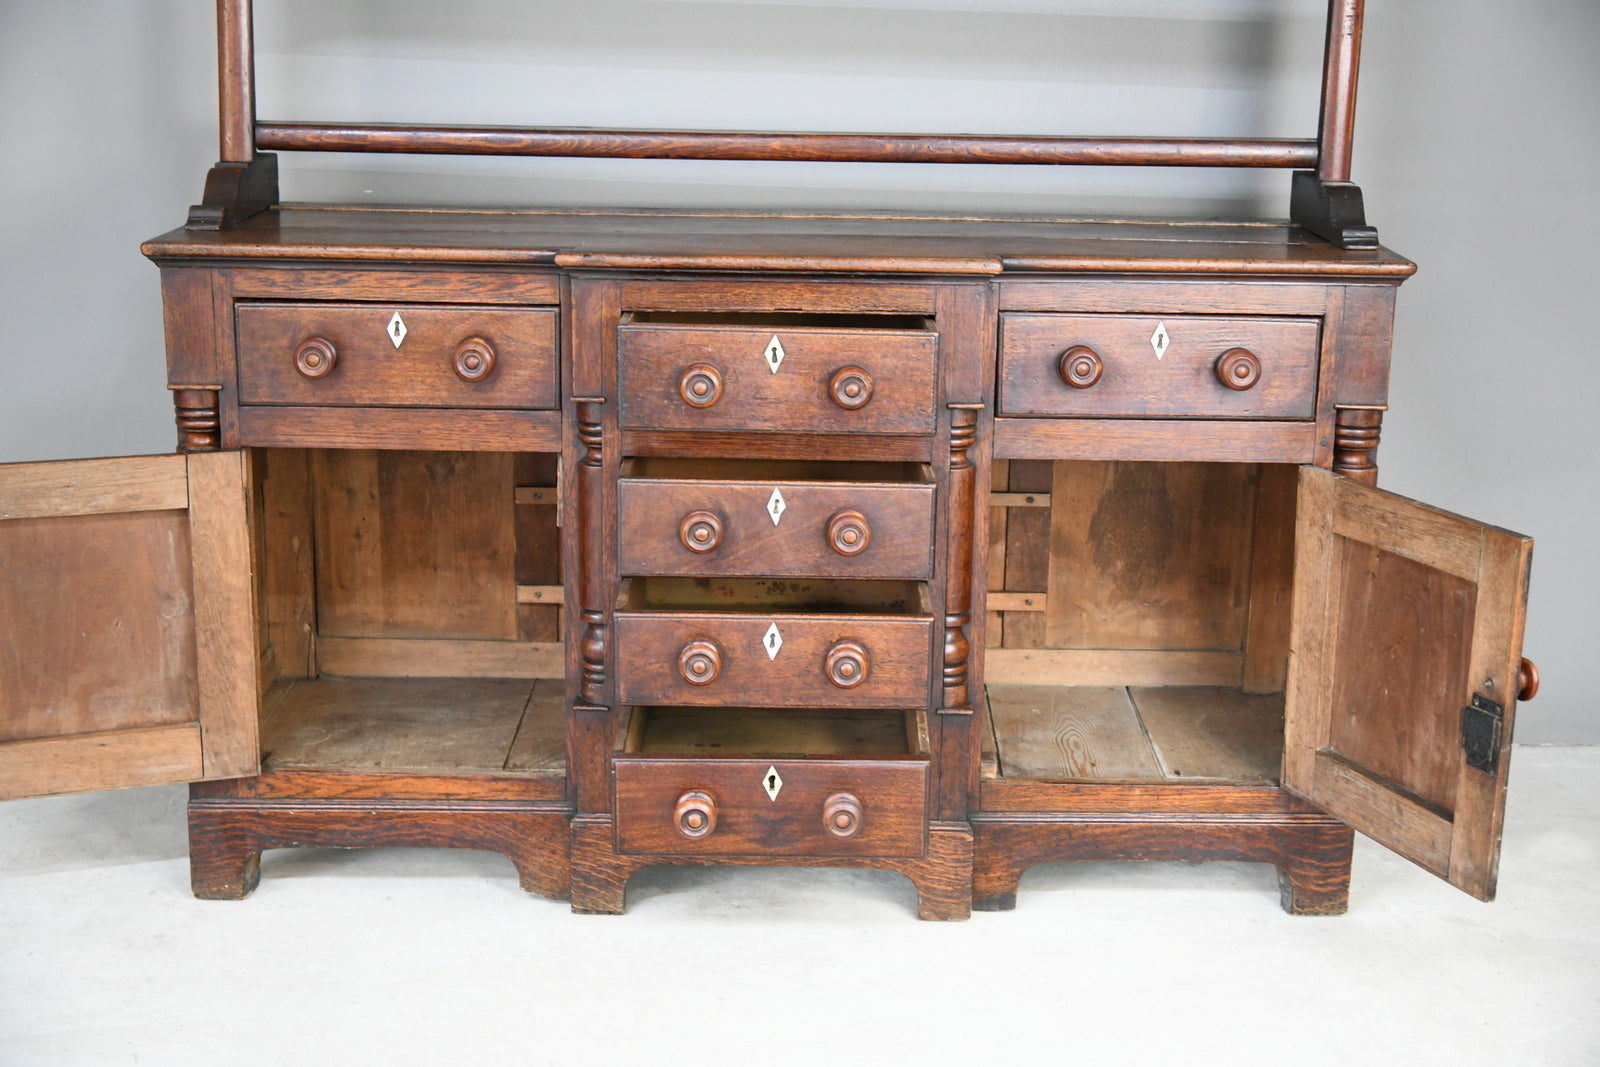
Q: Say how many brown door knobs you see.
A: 13